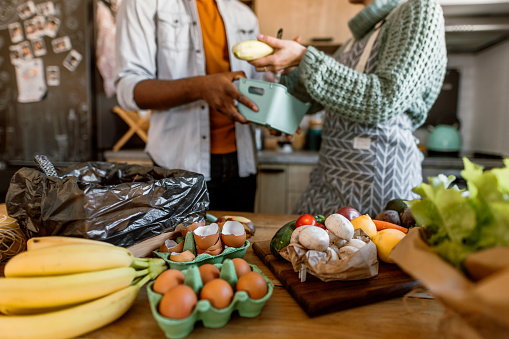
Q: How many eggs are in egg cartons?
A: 6